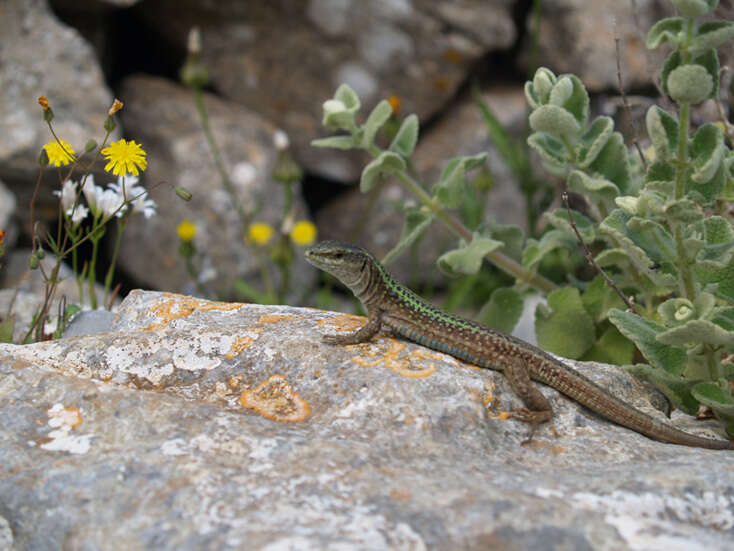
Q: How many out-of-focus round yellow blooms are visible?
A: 3